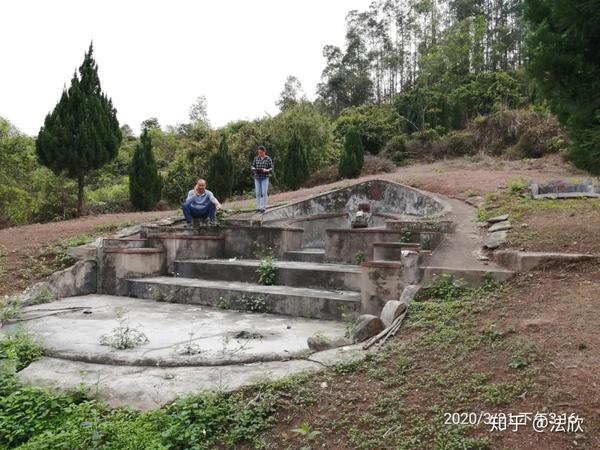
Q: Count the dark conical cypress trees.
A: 5